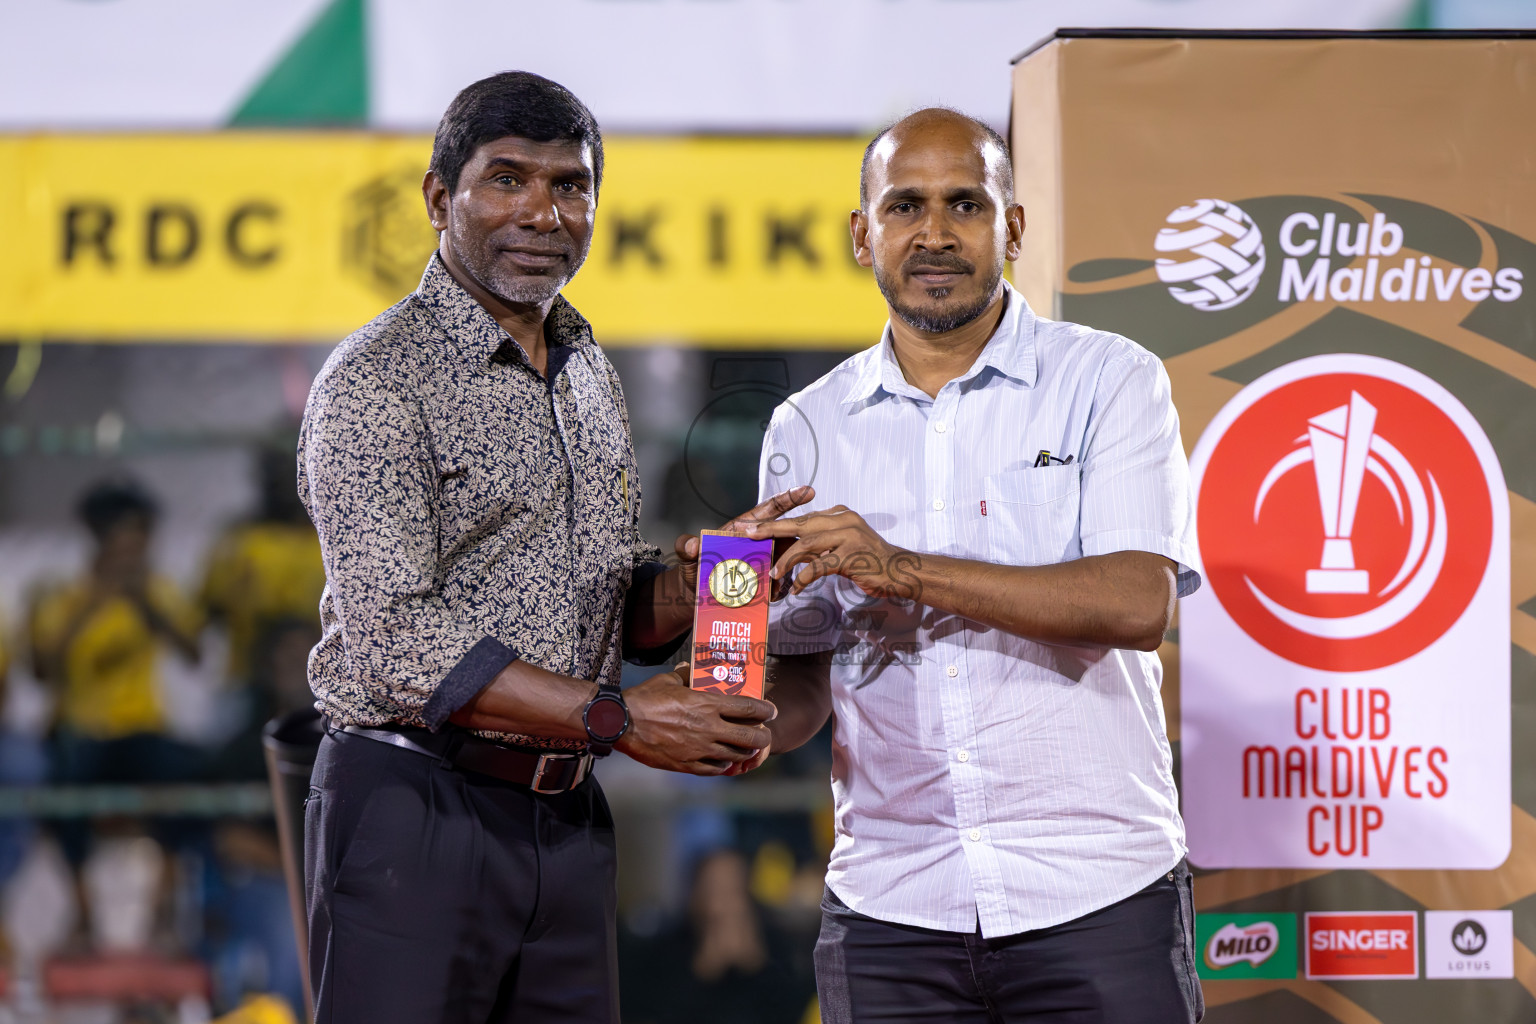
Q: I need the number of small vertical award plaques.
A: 1